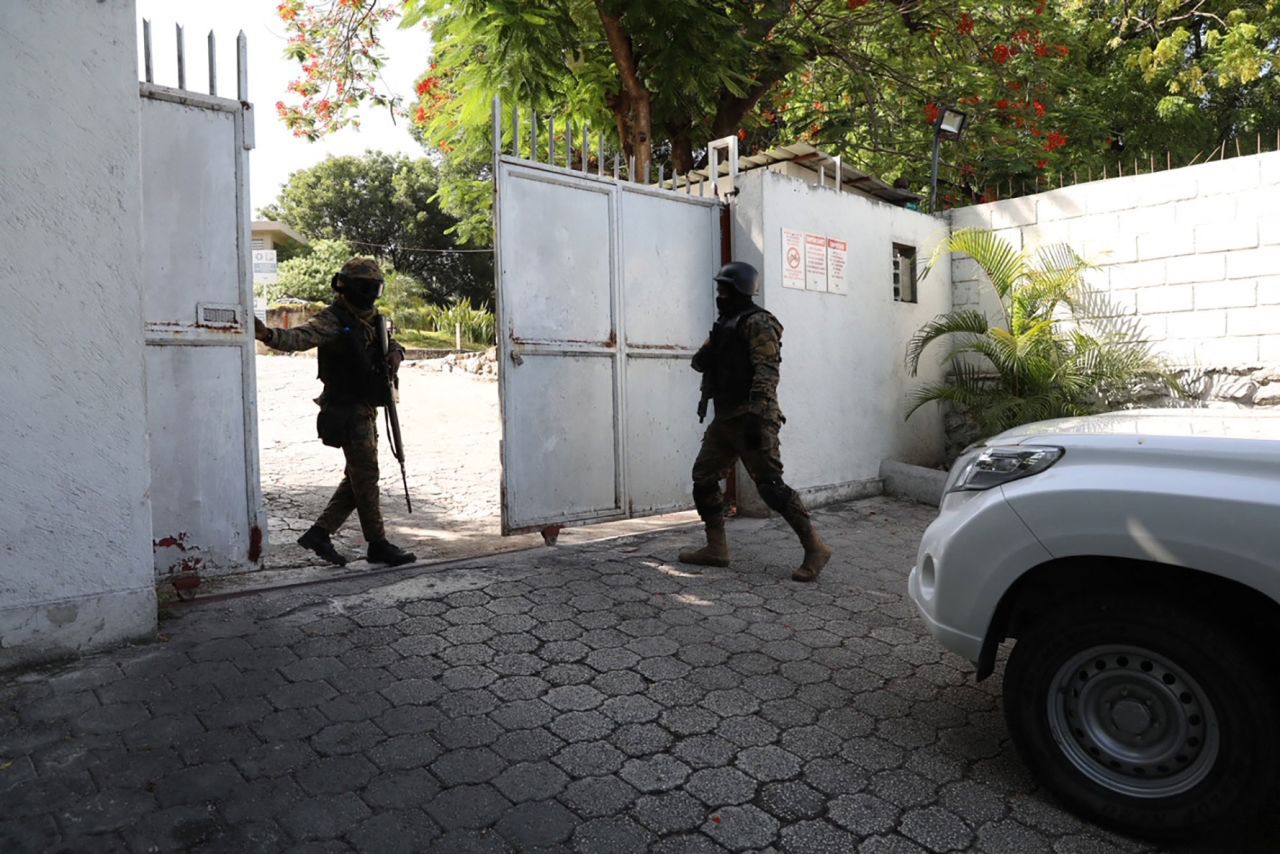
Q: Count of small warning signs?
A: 3